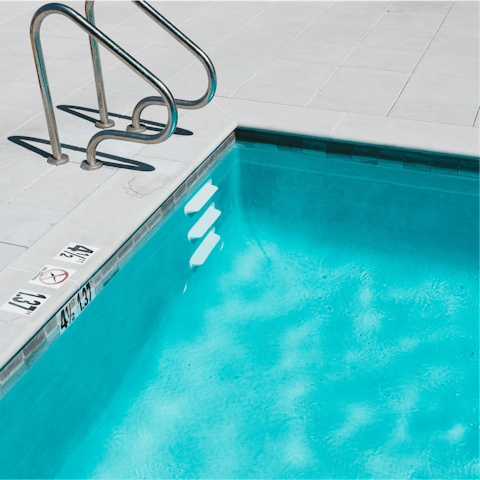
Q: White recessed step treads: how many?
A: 3